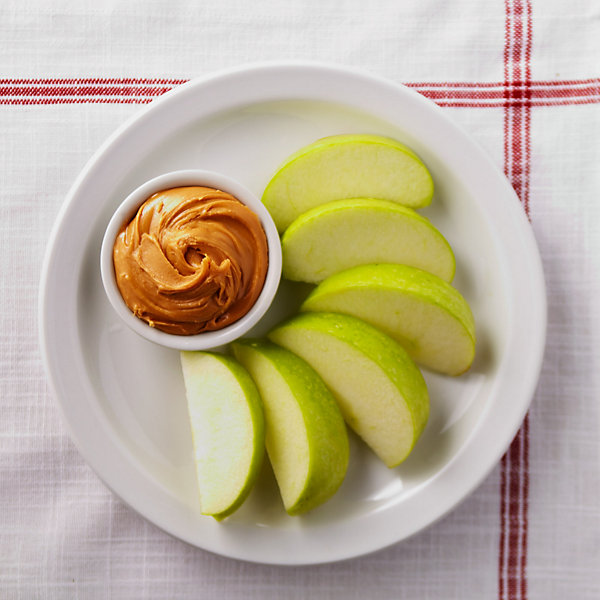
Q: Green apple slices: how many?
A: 6